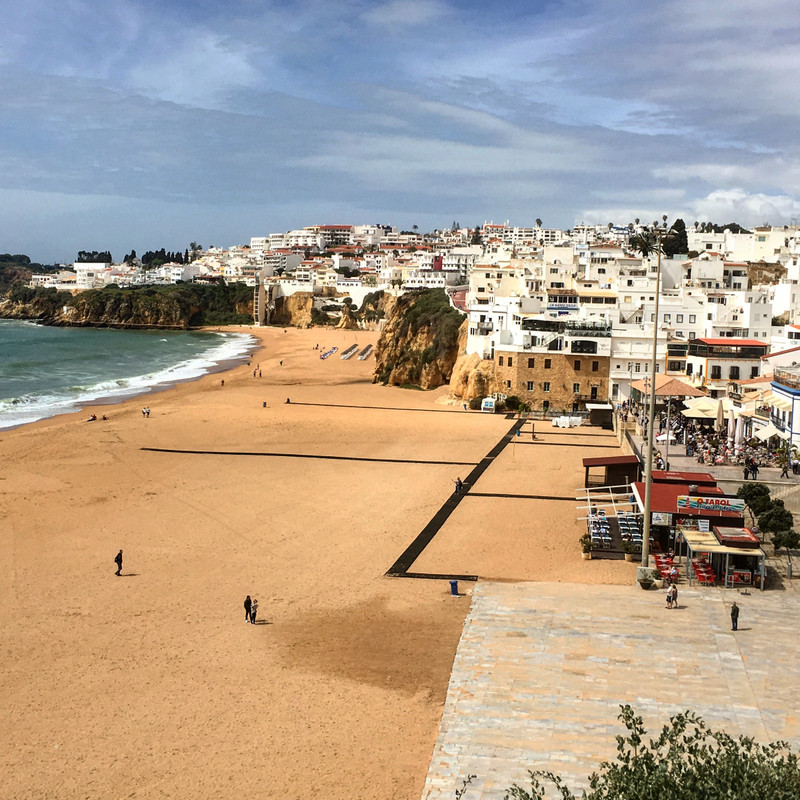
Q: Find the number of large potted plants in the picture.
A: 4